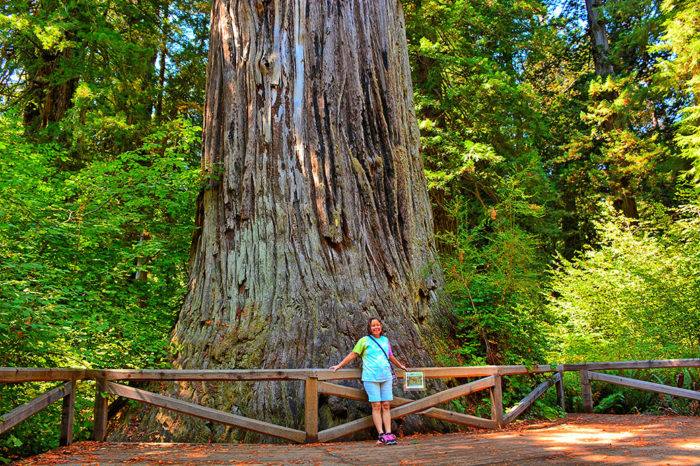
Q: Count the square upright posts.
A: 6